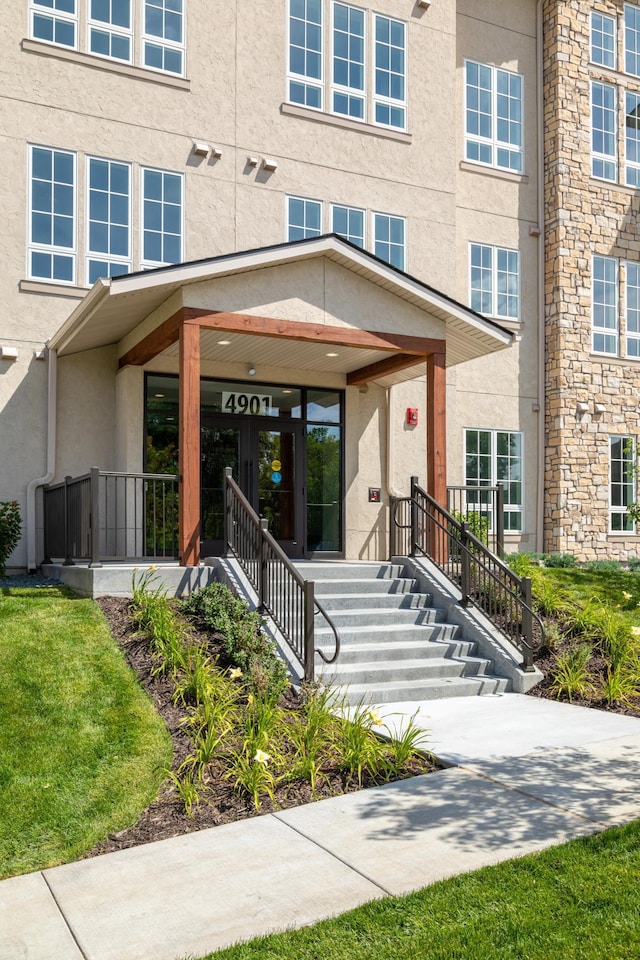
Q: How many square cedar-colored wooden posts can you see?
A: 2